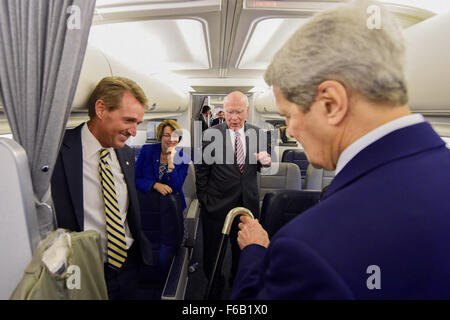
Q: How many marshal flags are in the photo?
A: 0